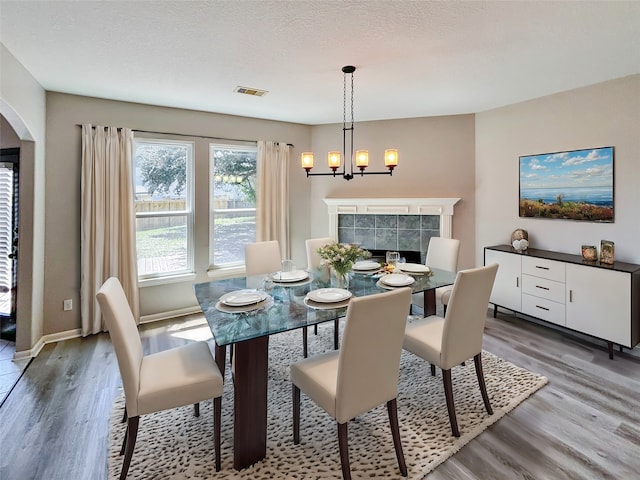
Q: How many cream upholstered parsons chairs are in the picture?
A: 6